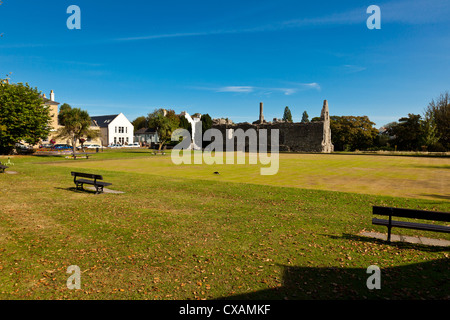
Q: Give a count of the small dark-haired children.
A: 0